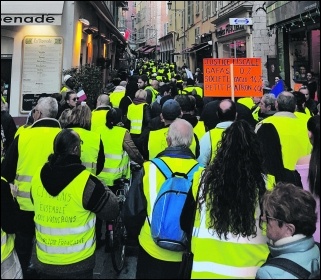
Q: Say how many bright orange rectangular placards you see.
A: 1